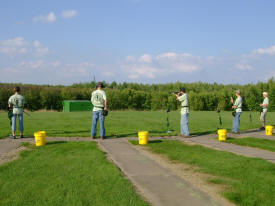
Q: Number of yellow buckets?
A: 4